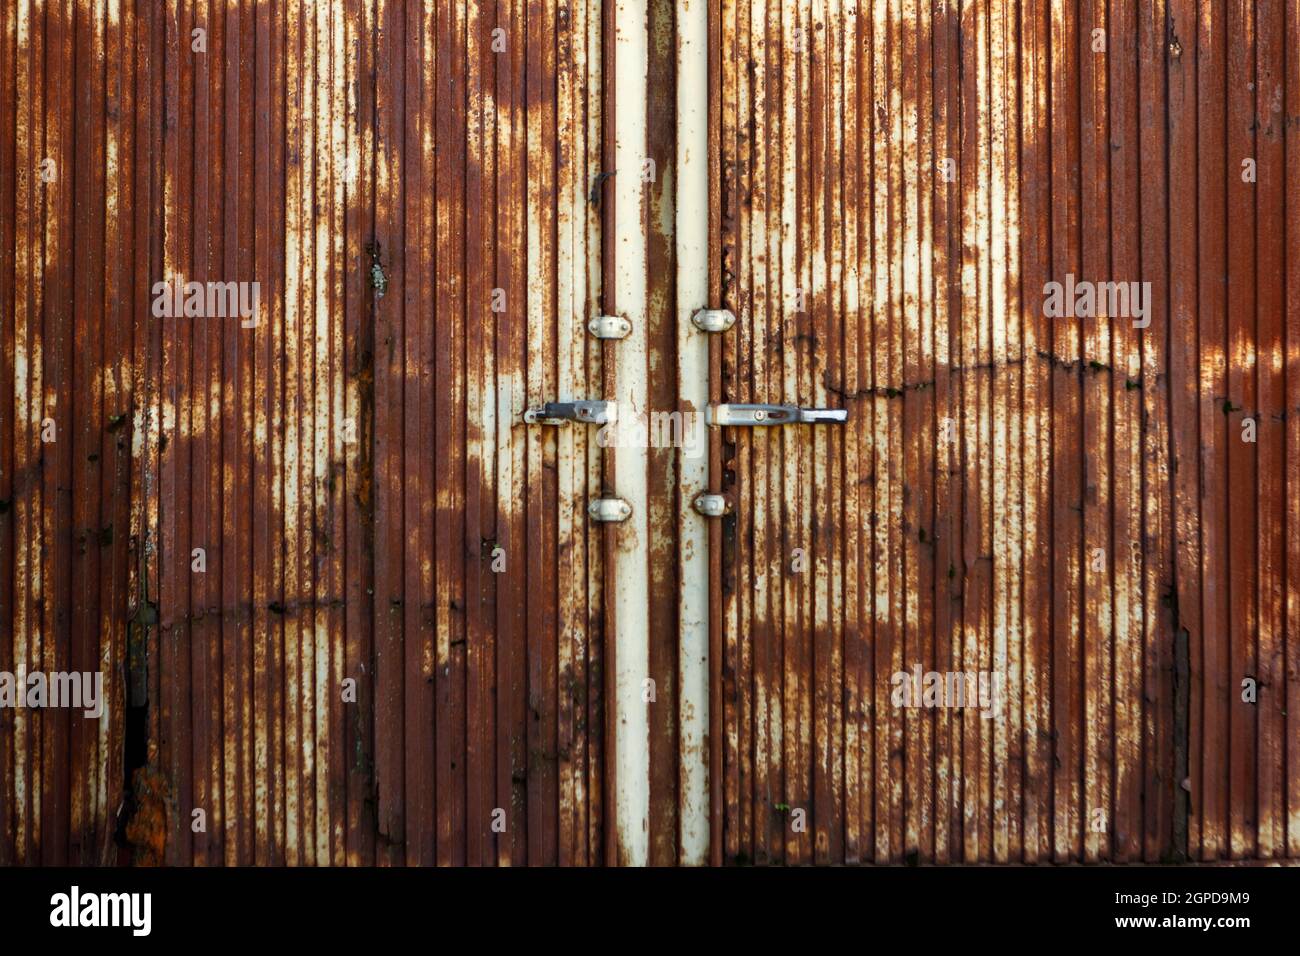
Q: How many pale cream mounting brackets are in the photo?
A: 4